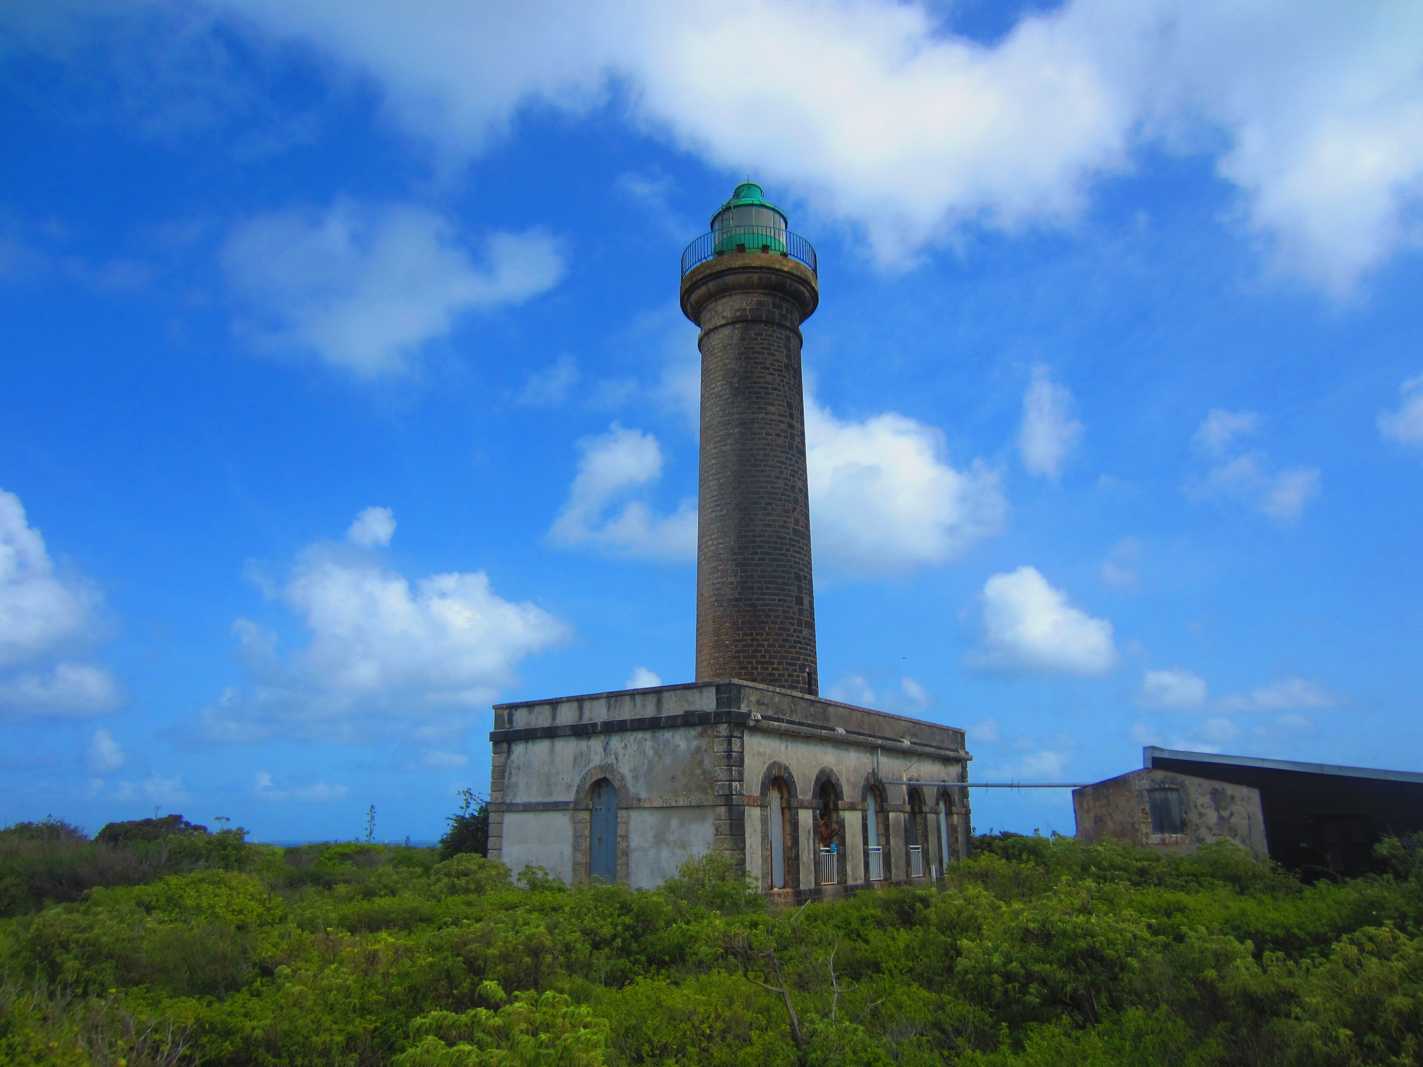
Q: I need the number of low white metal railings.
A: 3